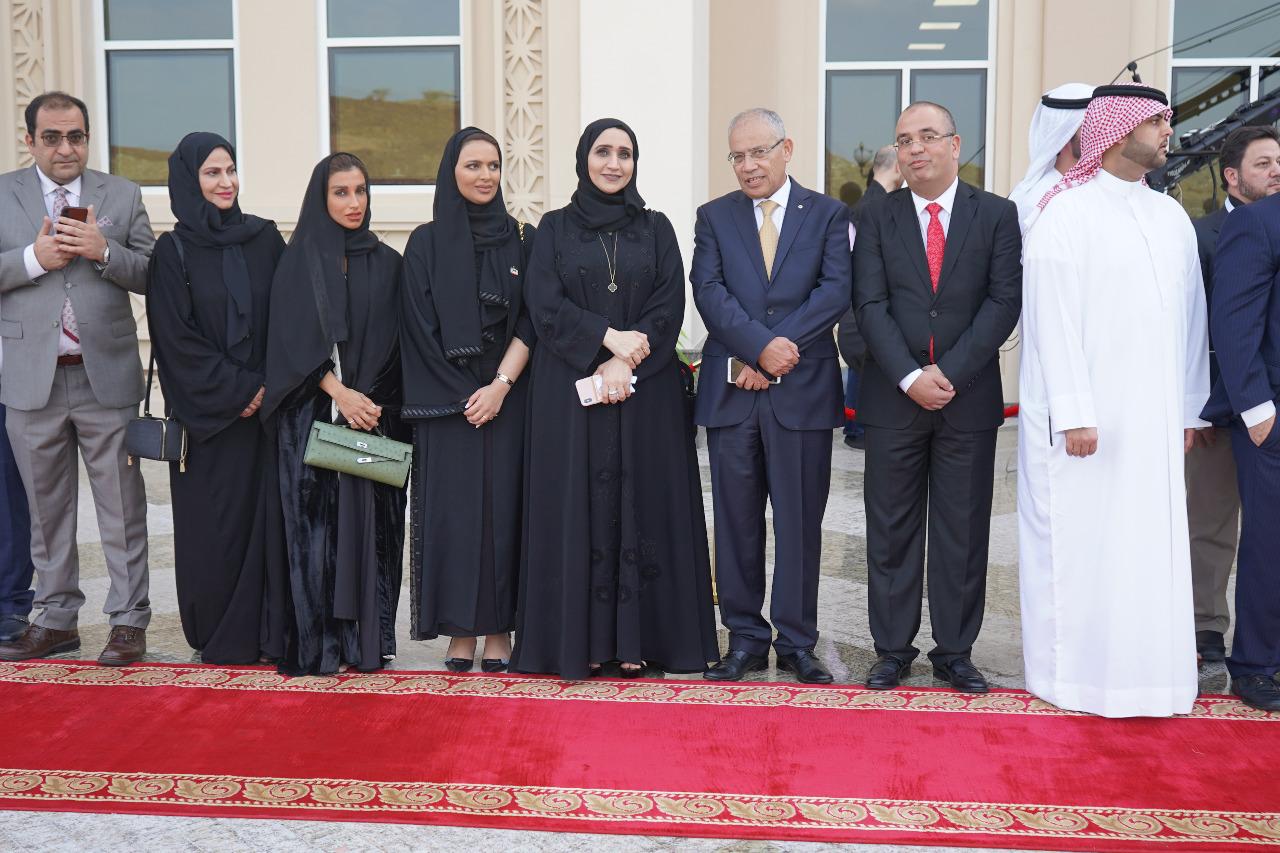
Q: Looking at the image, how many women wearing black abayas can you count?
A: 4